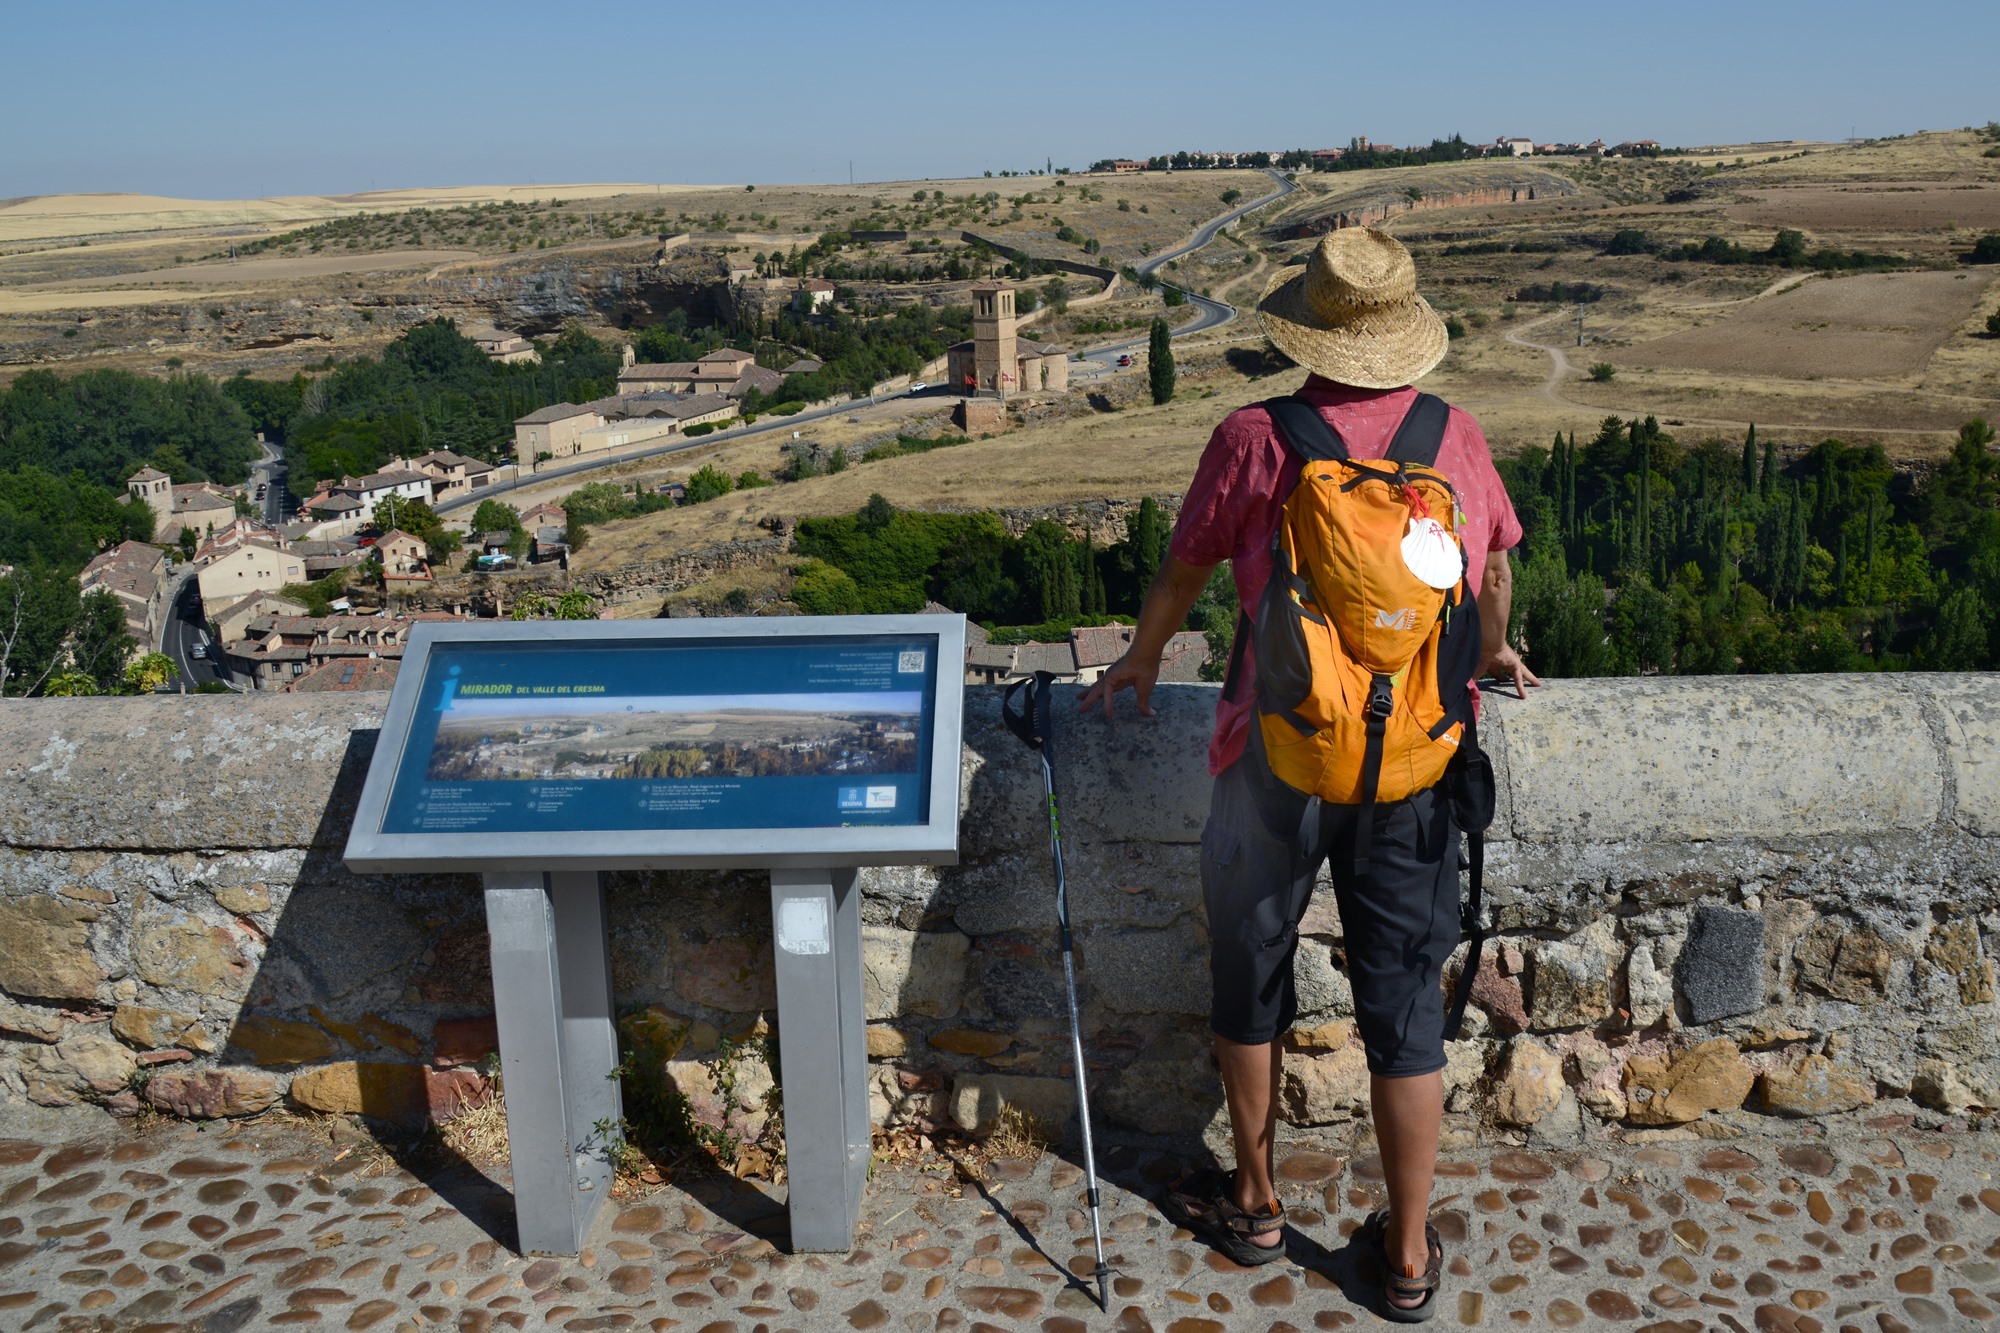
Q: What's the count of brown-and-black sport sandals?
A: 2